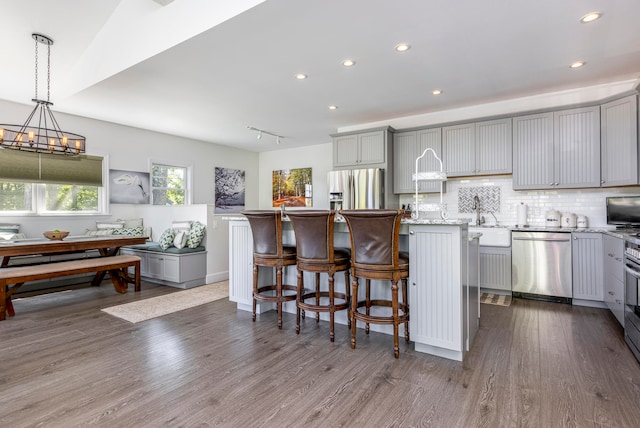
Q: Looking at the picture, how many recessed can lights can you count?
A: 7